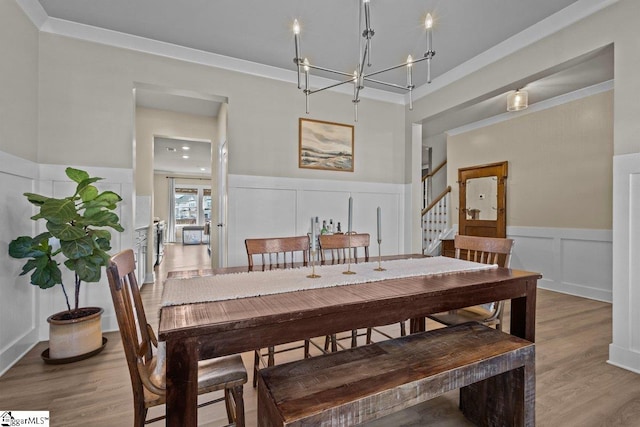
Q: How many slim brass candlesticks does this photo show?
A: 3